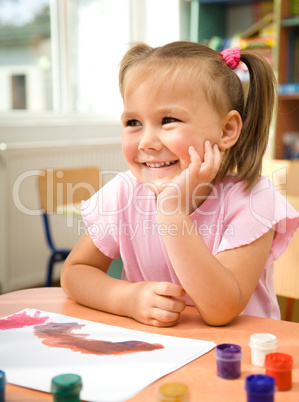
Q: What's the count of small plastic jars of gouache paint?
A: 7